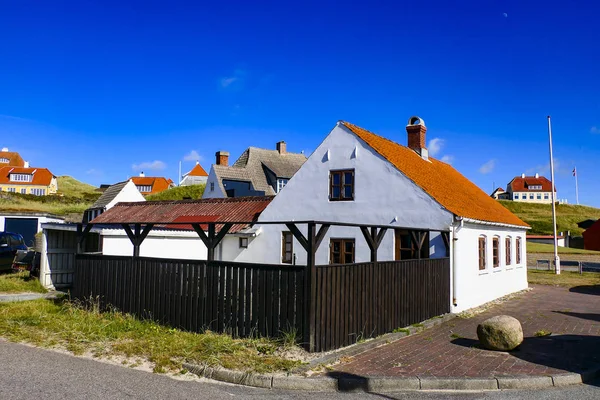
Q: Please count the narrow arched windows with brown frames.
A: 4